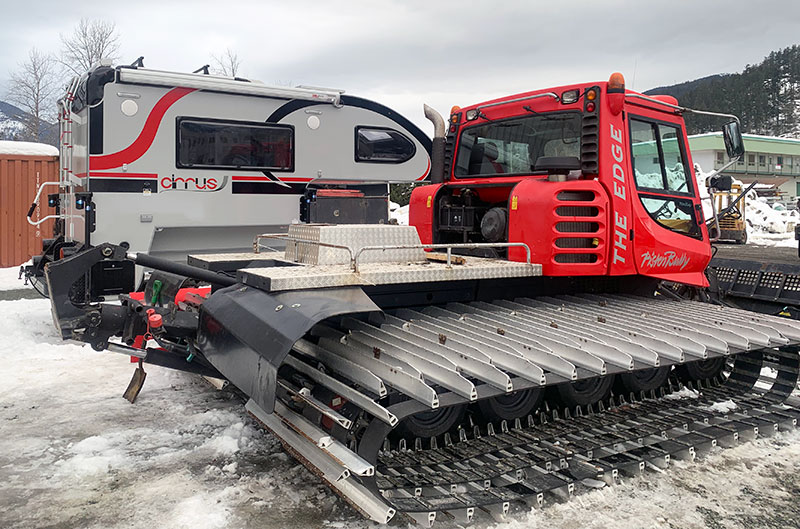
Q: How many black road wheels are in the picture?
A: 5